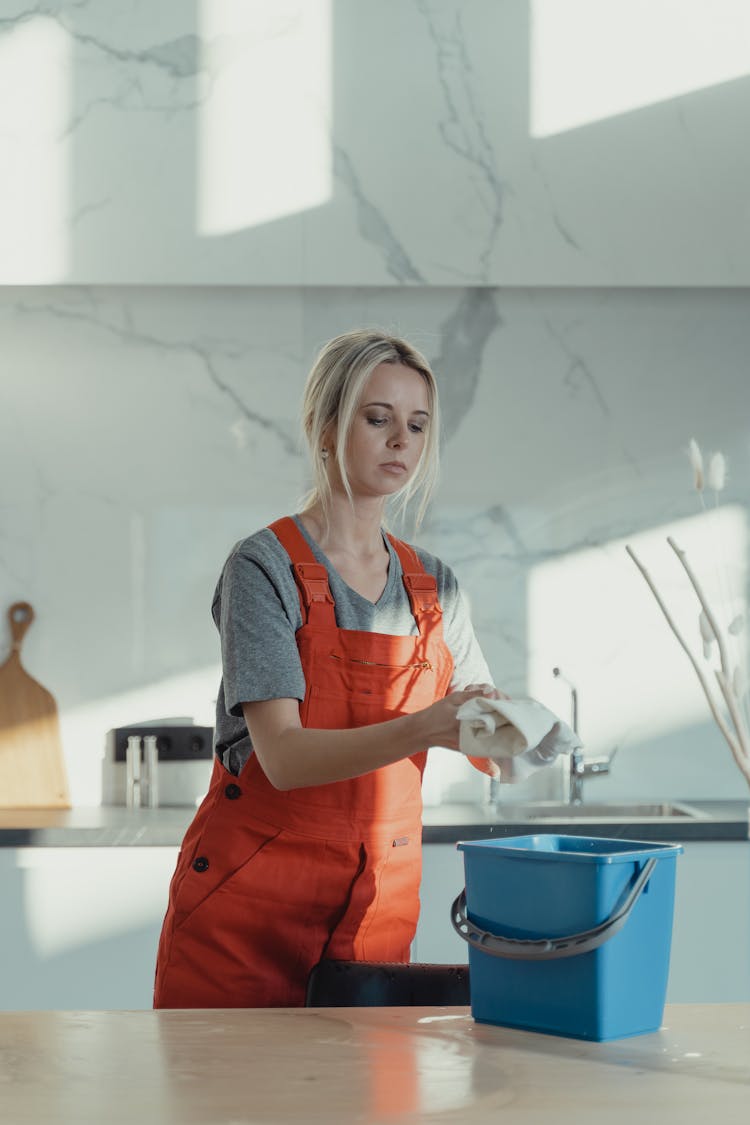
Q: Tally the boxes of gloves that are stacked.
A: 0